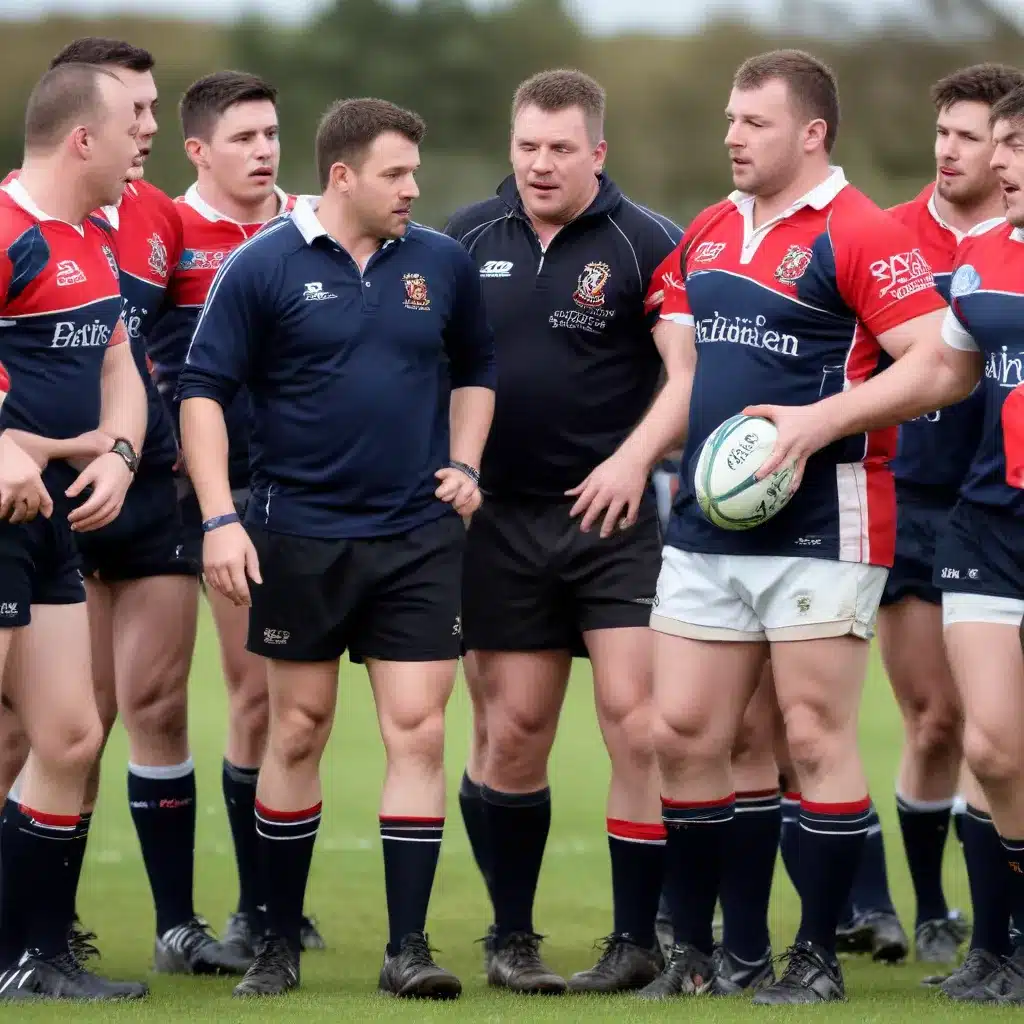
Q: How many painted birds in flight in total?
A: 0